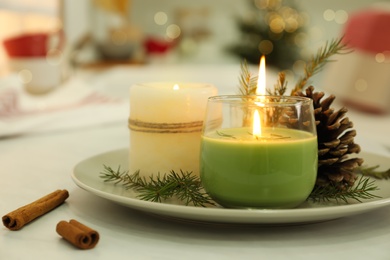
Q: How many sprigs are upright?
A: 3